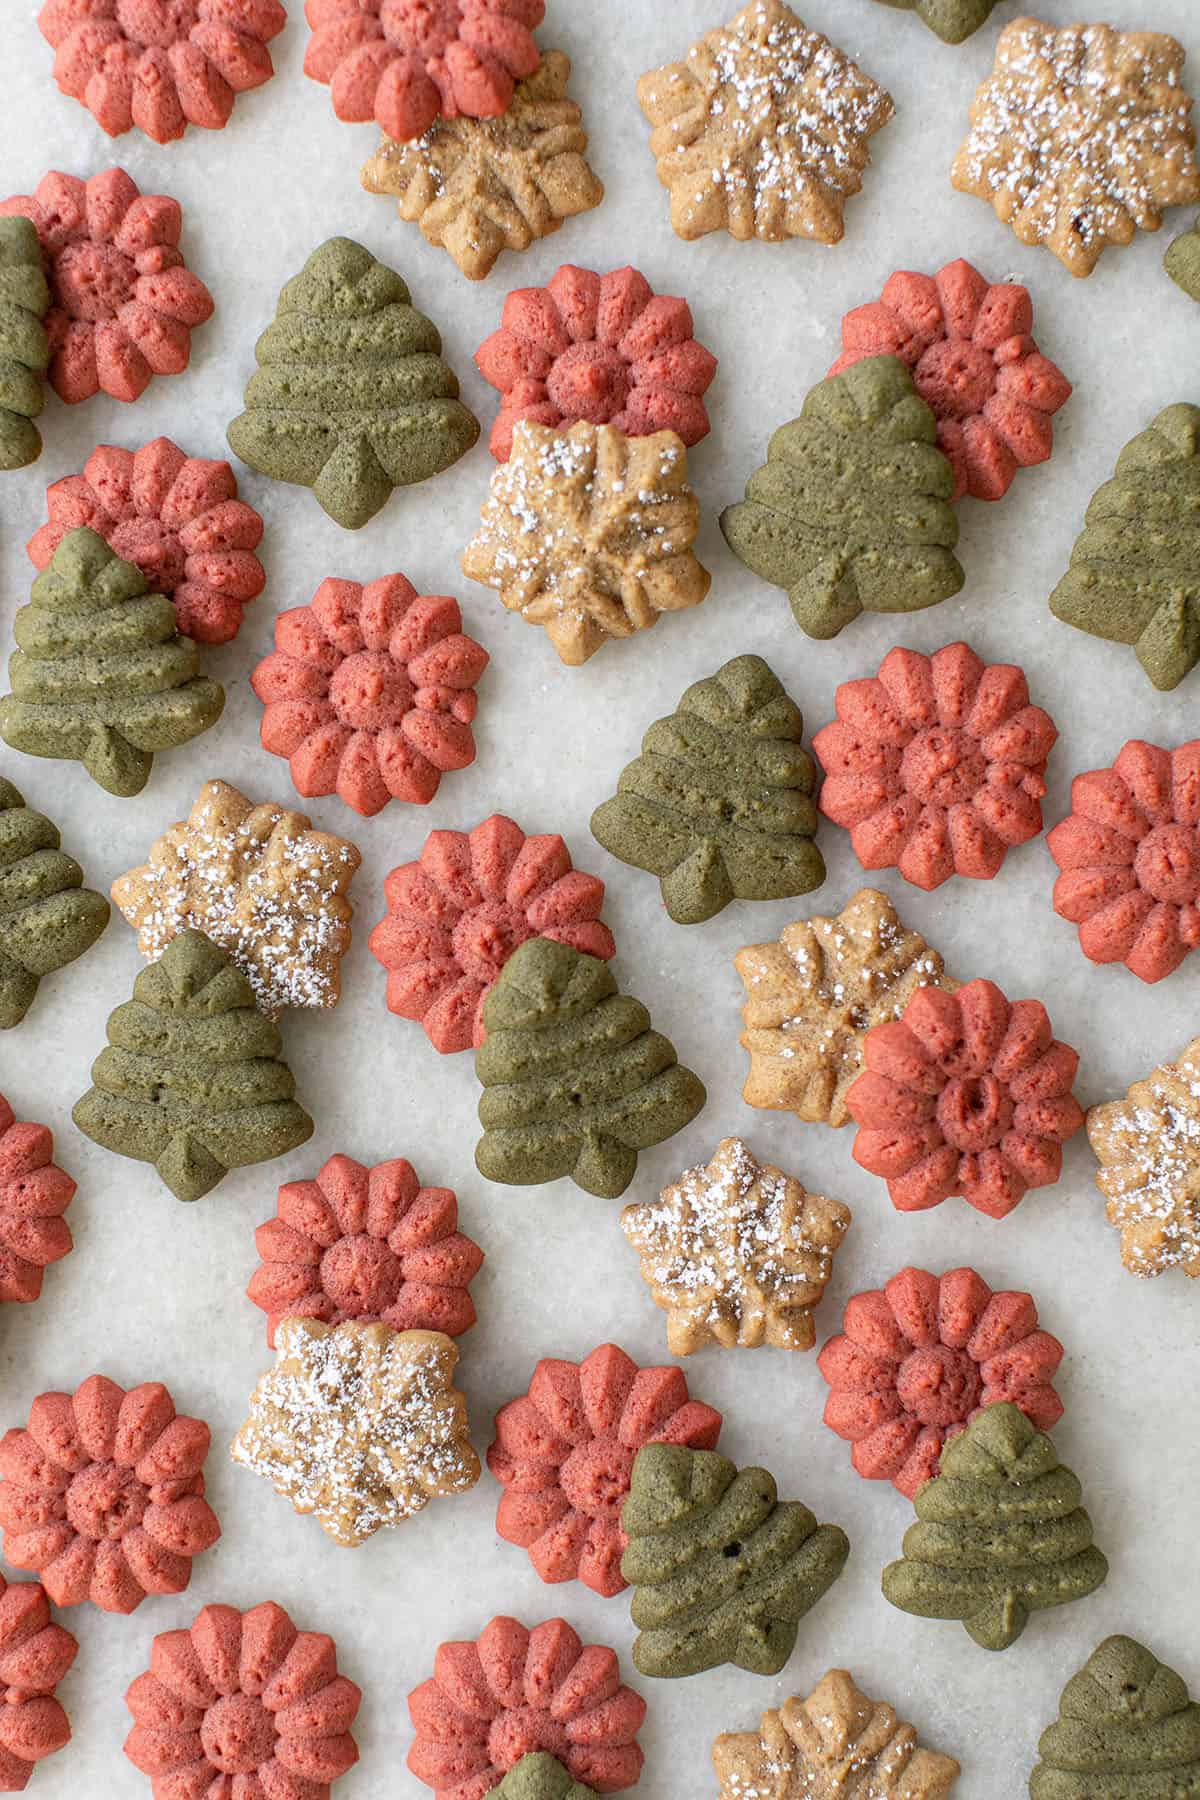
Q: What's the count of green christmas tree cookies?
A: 15